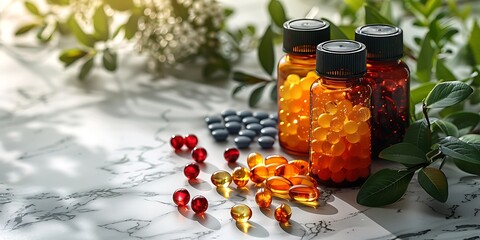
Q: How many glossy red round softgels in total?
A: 7